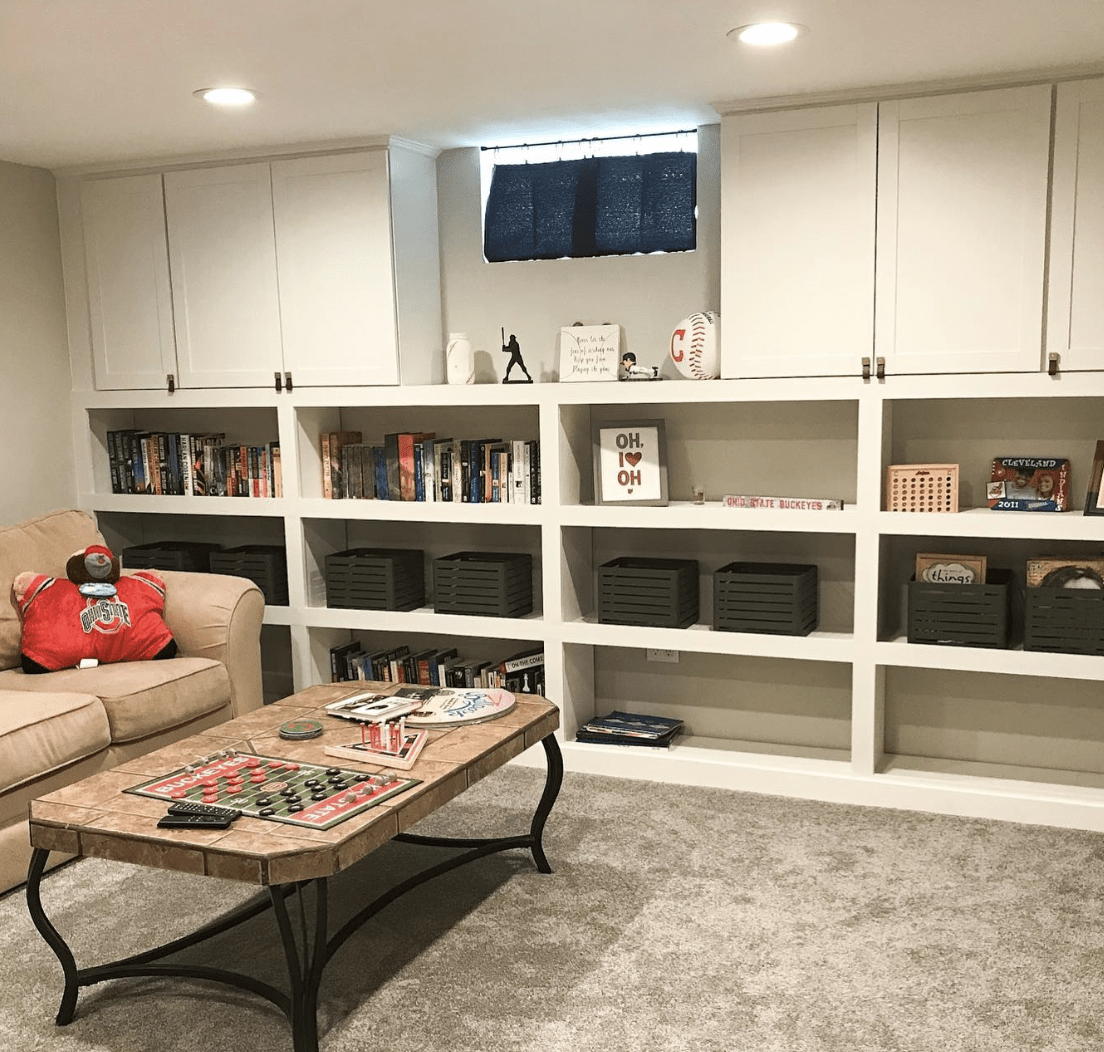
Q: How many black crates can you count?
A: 8